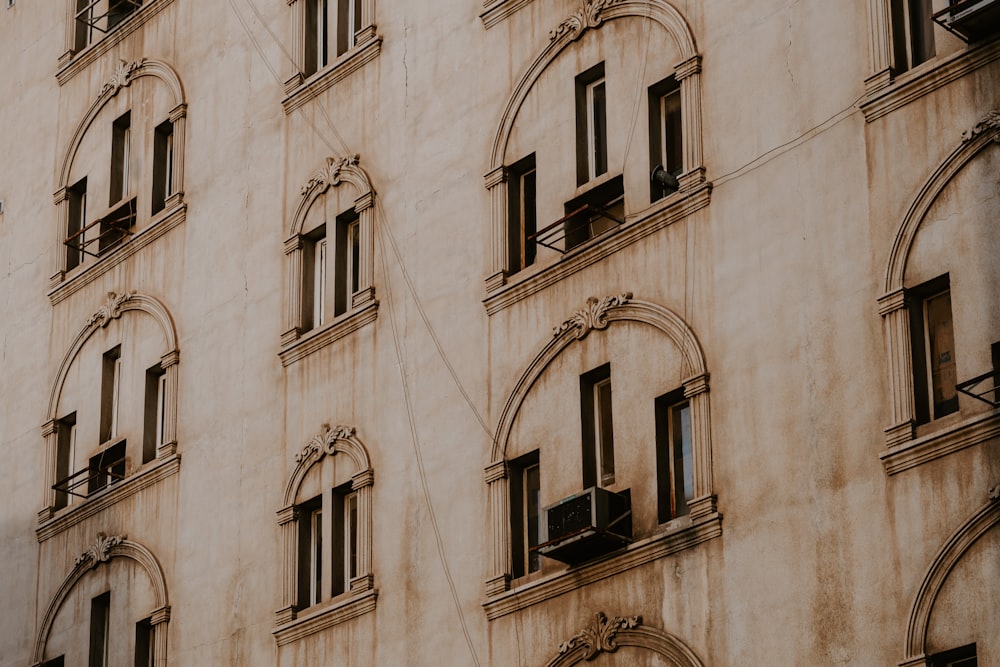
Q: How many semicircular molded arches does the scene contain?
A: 10